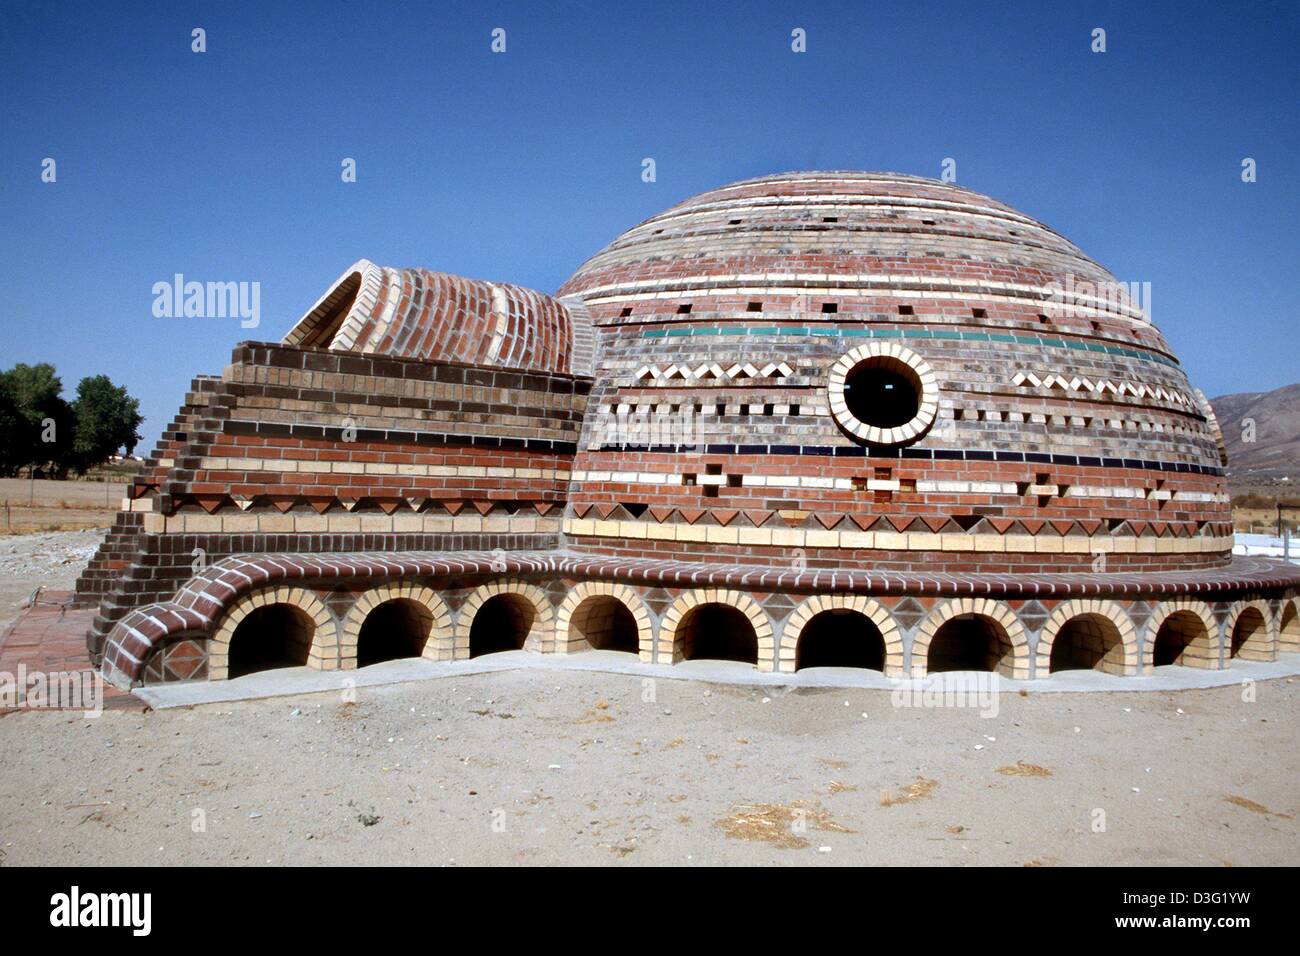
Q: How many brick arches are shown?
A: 11